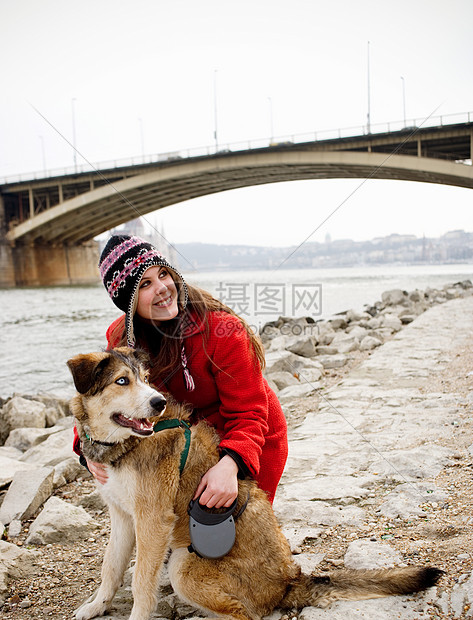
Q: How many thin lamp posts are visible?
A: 7